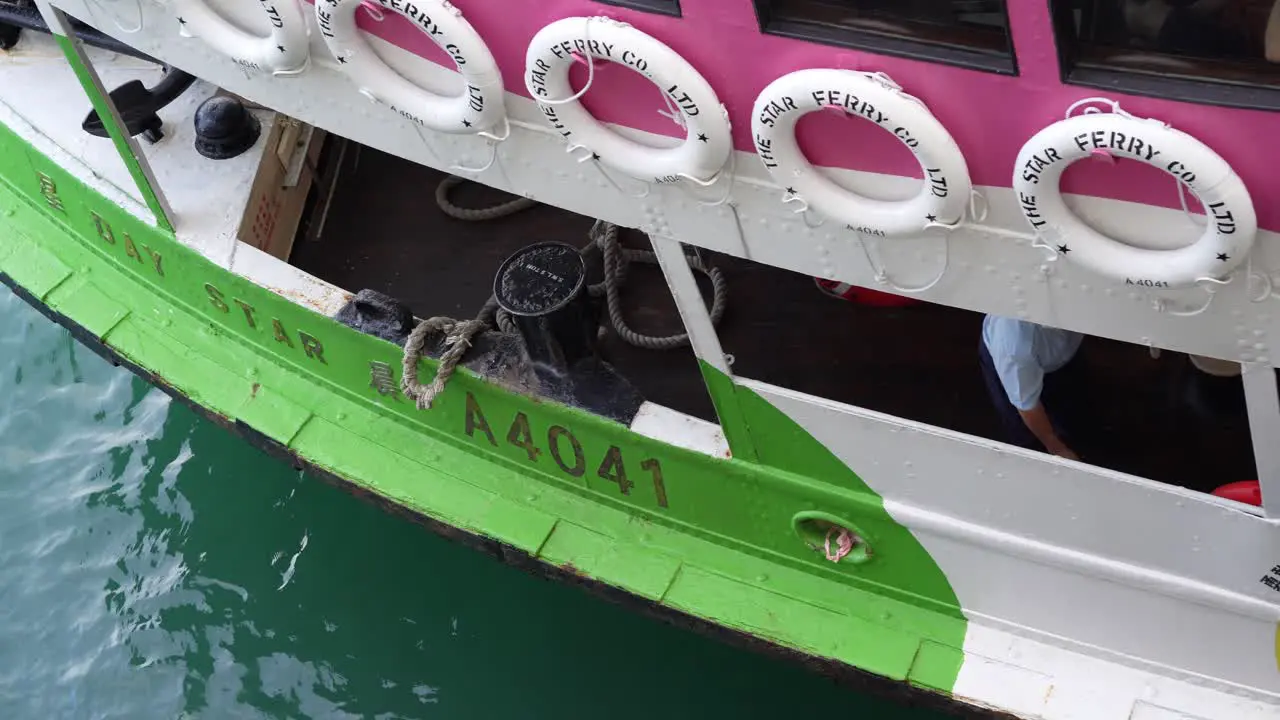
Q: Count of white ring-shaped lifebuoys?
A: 5